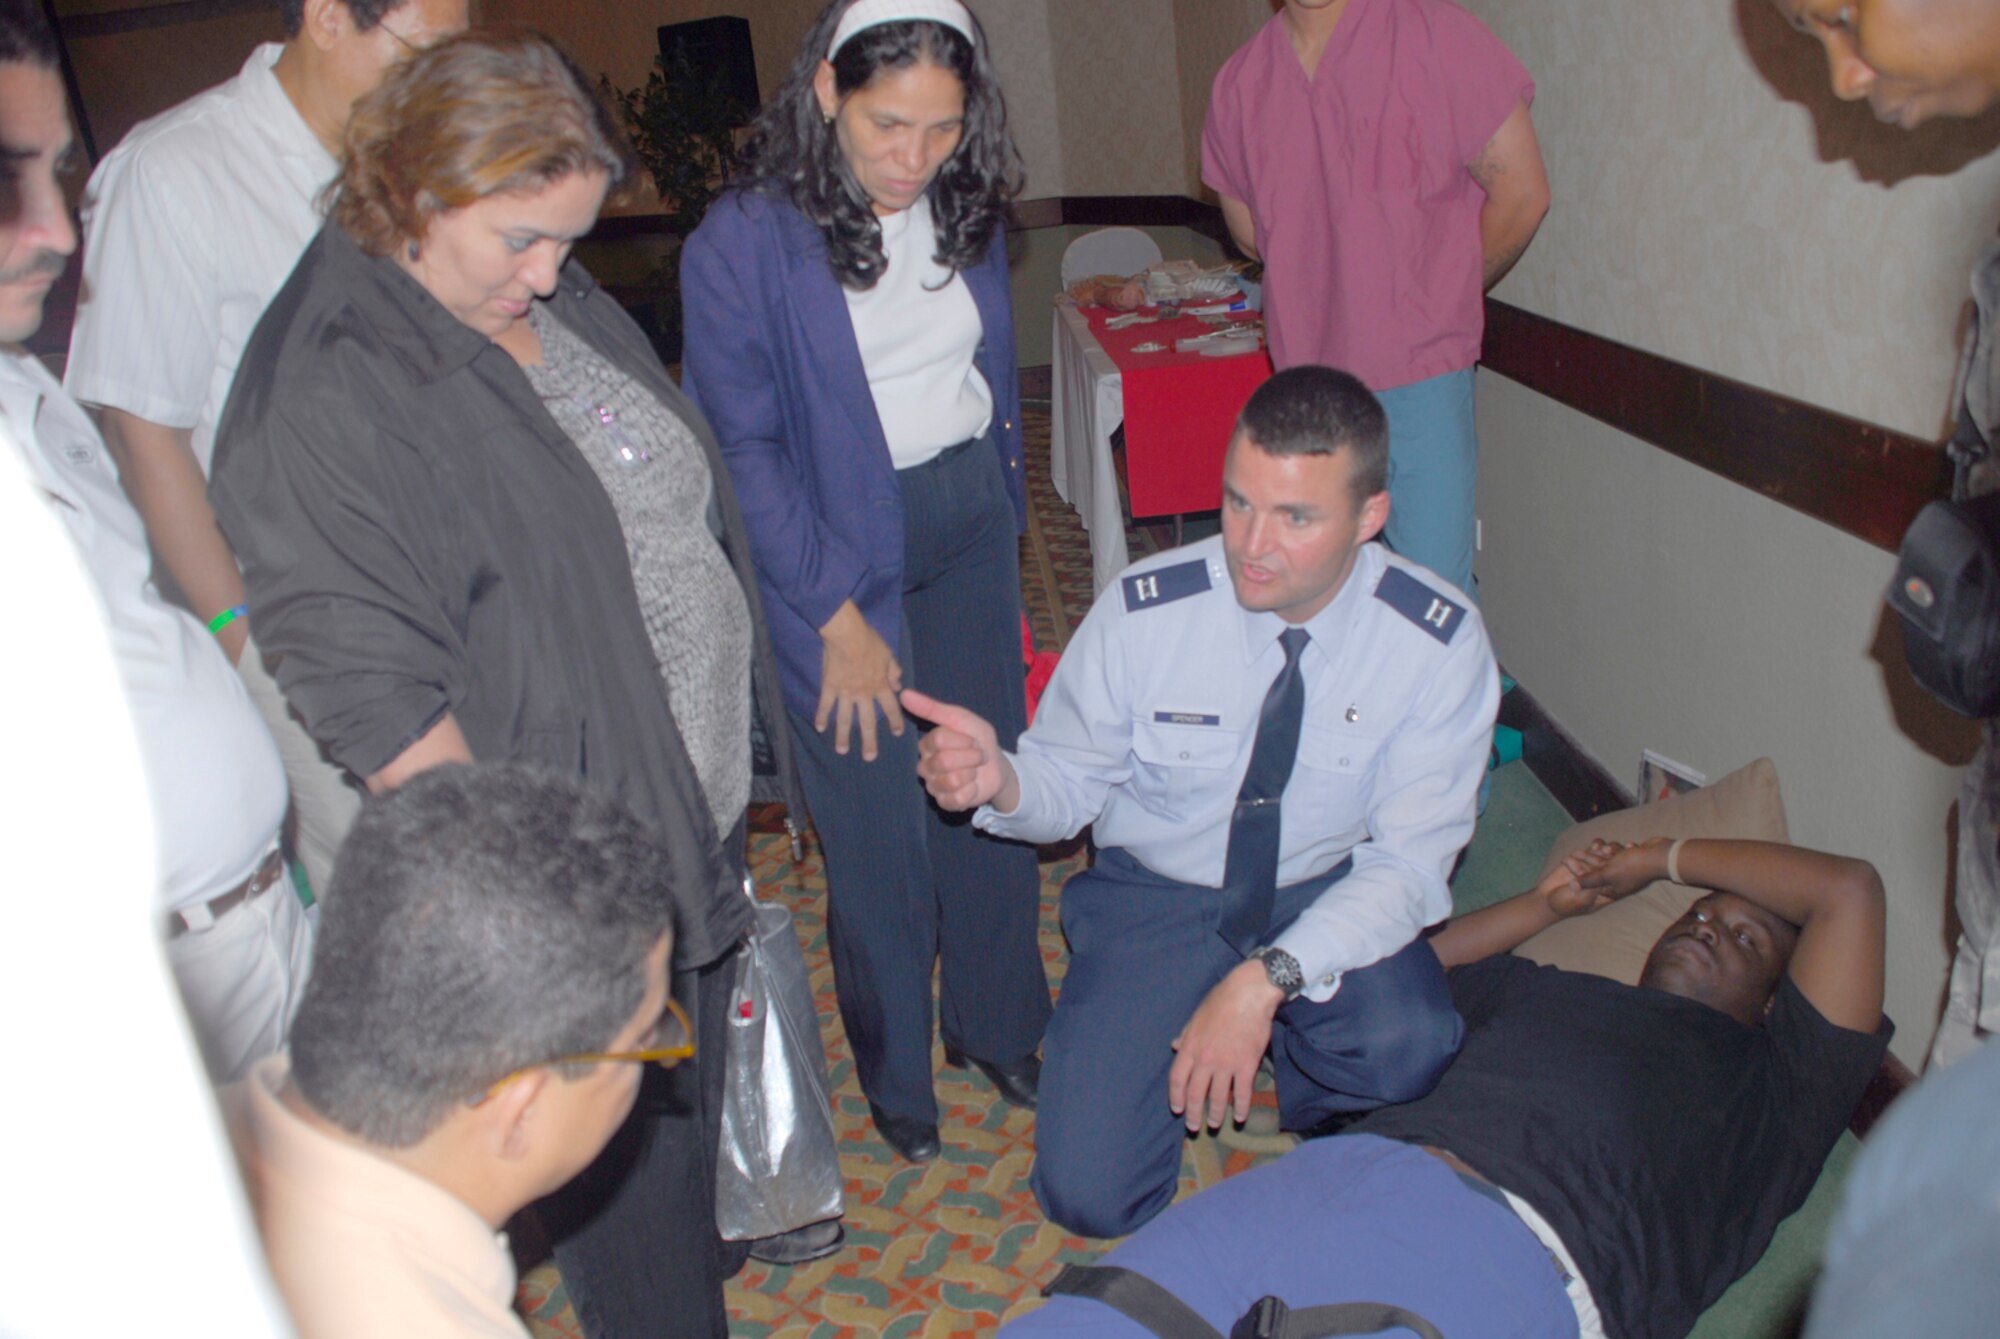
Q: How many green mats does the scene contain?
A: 1